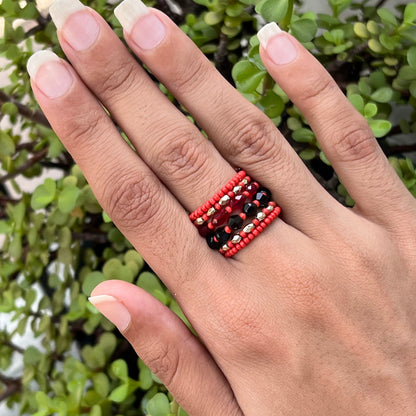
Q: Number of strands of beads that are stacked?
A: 6